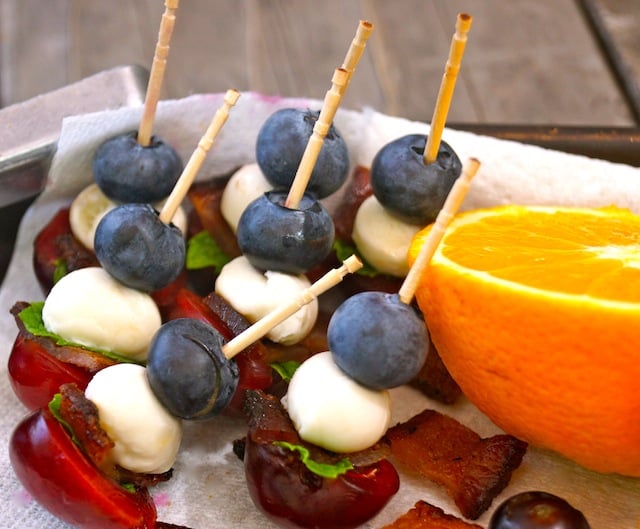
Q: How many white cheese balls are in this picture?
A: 7